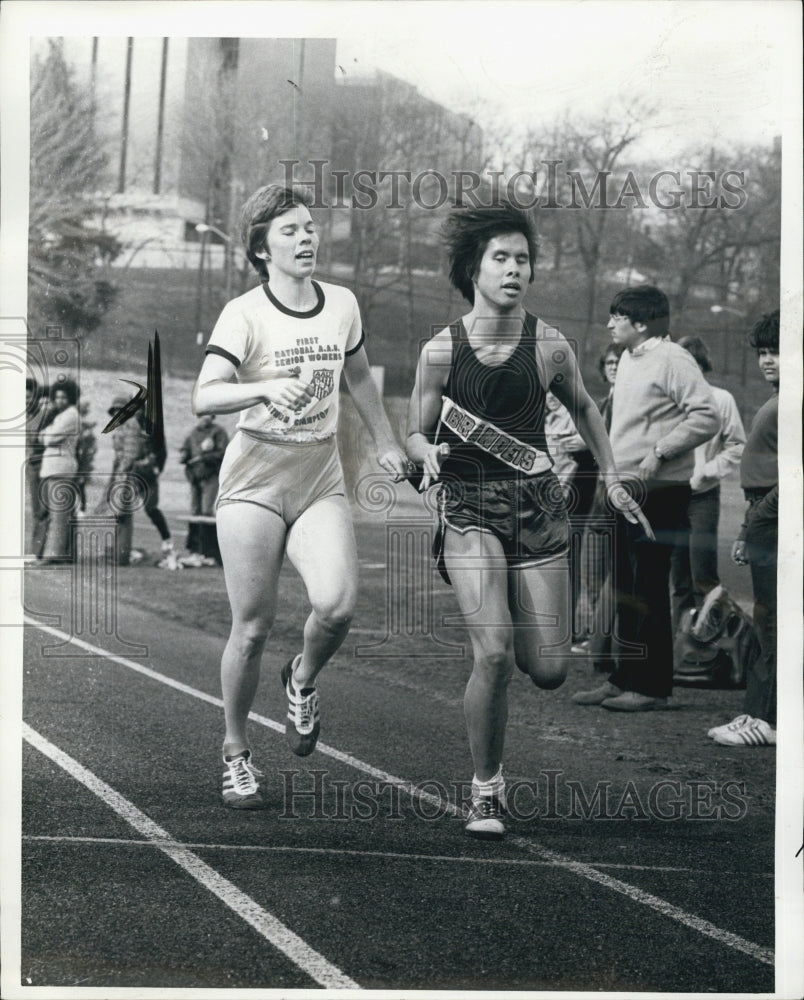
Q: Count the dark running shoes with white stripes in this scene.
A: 2